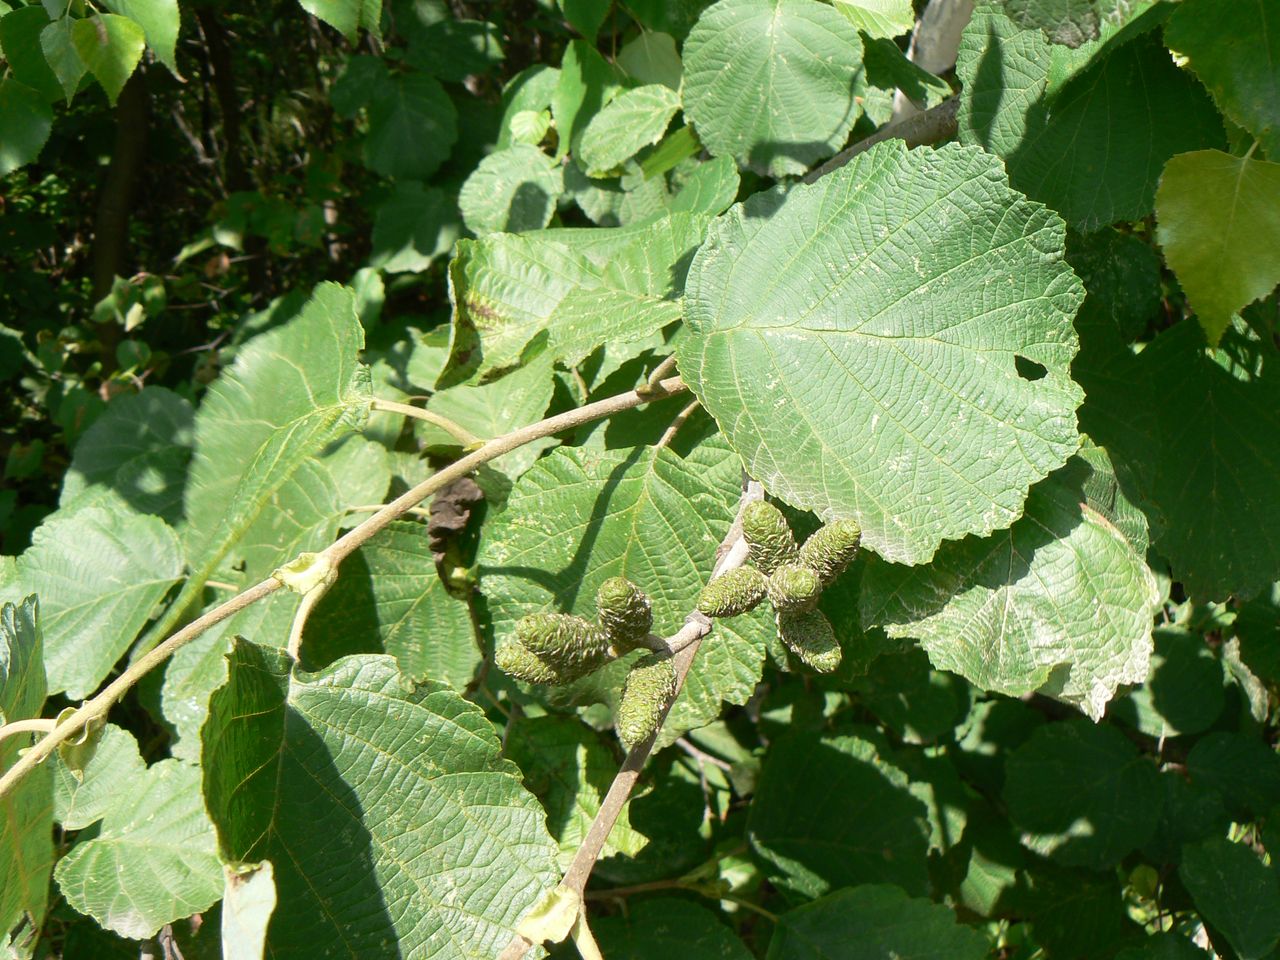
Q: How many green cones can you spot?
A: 9